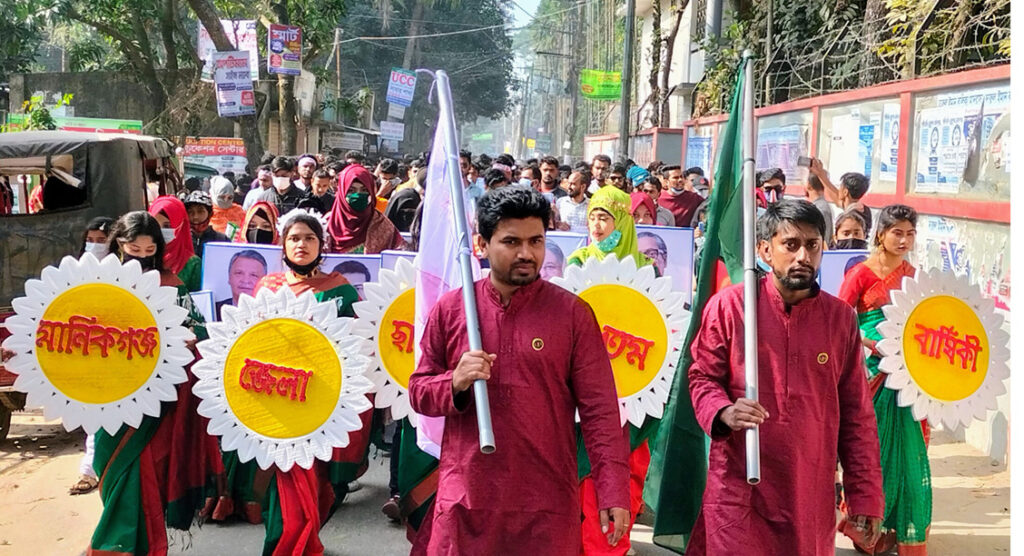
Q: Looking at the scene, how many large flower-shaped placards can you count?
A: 5